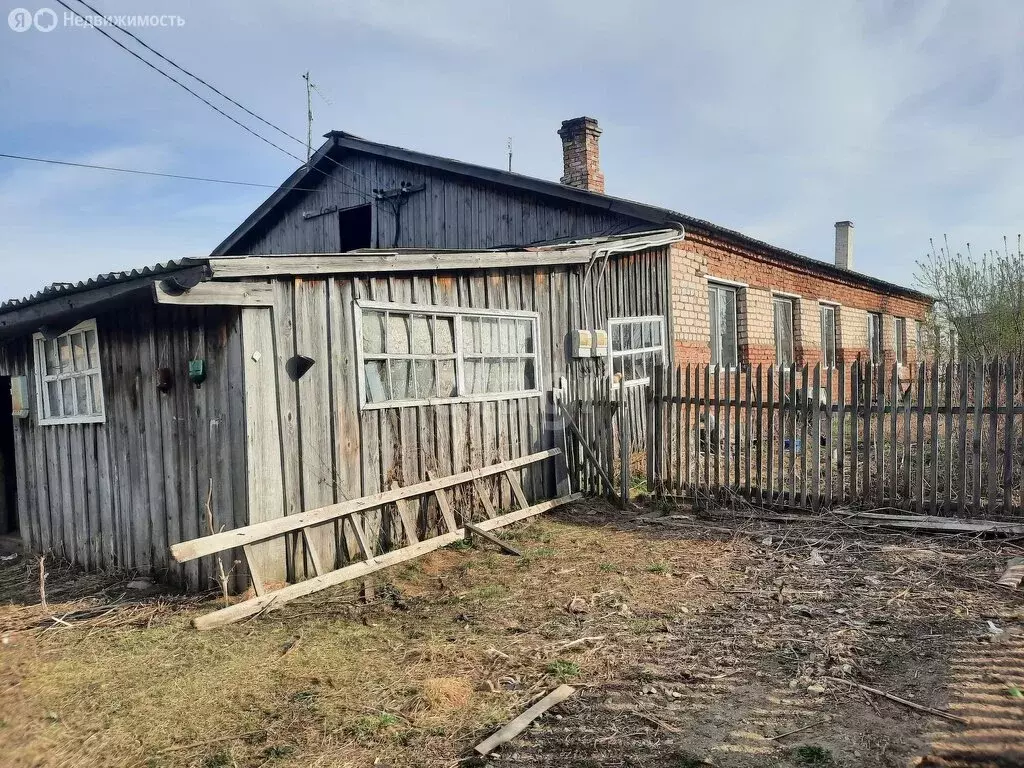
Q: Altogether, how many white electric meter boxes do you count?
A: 2